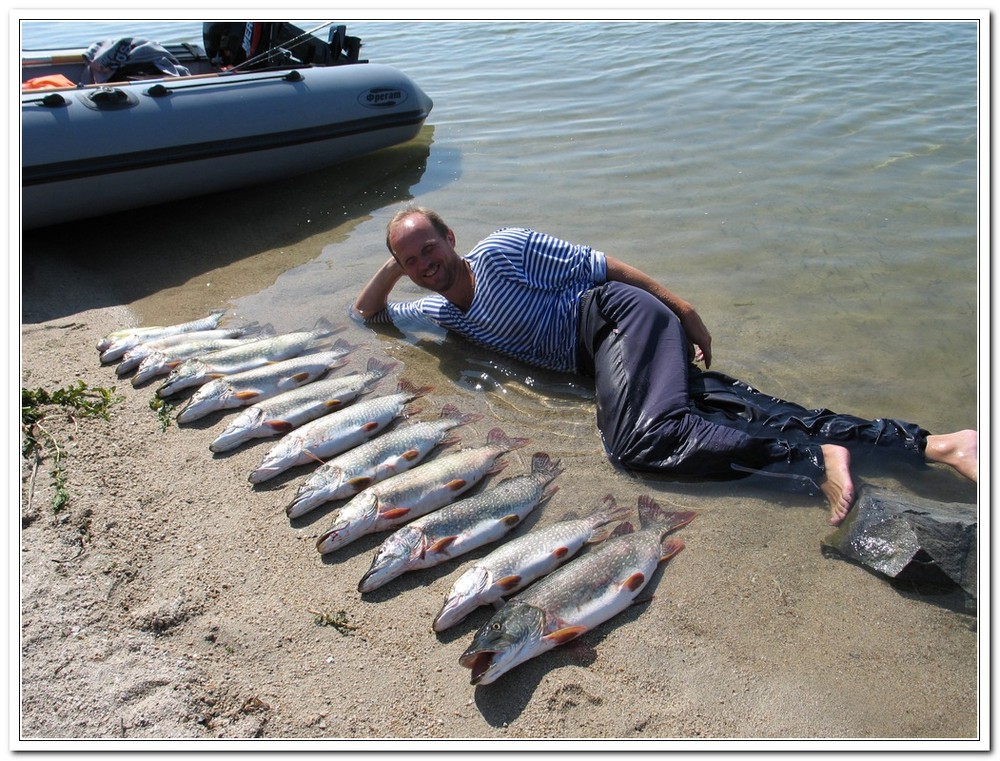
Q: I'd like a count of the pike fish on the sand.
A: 13